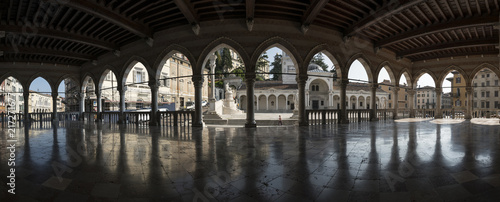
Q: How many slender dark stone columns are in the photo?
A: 15